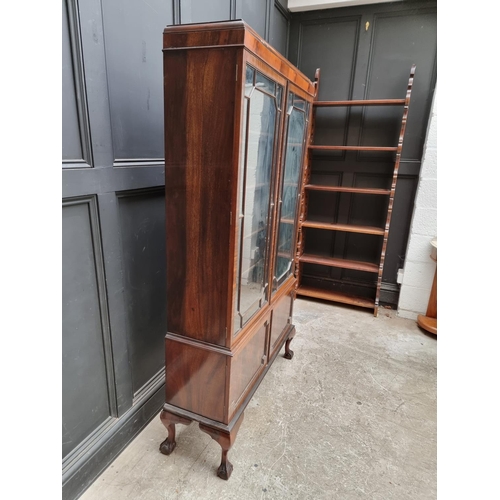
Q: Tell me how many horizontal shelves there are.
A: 6